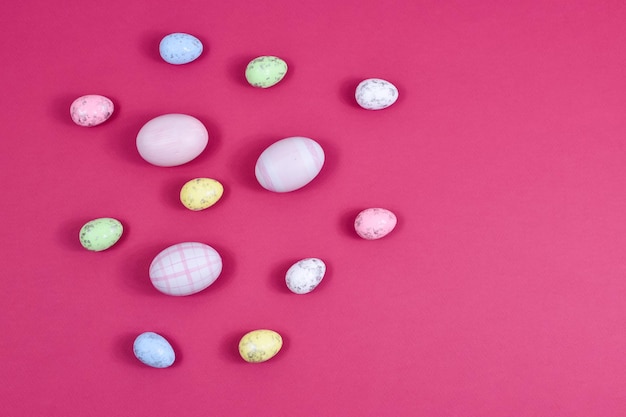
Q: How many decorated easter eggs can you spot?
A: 13